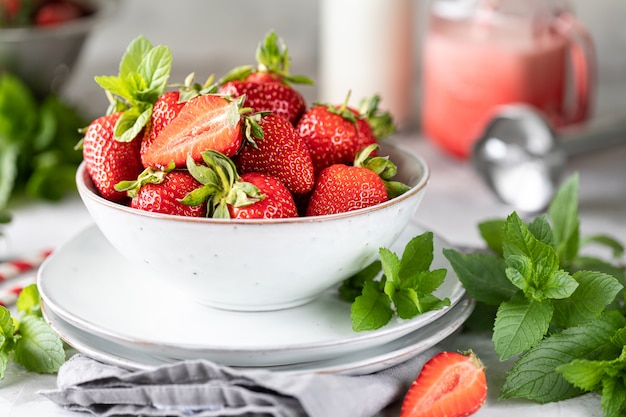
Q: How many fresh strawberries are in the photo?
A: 11